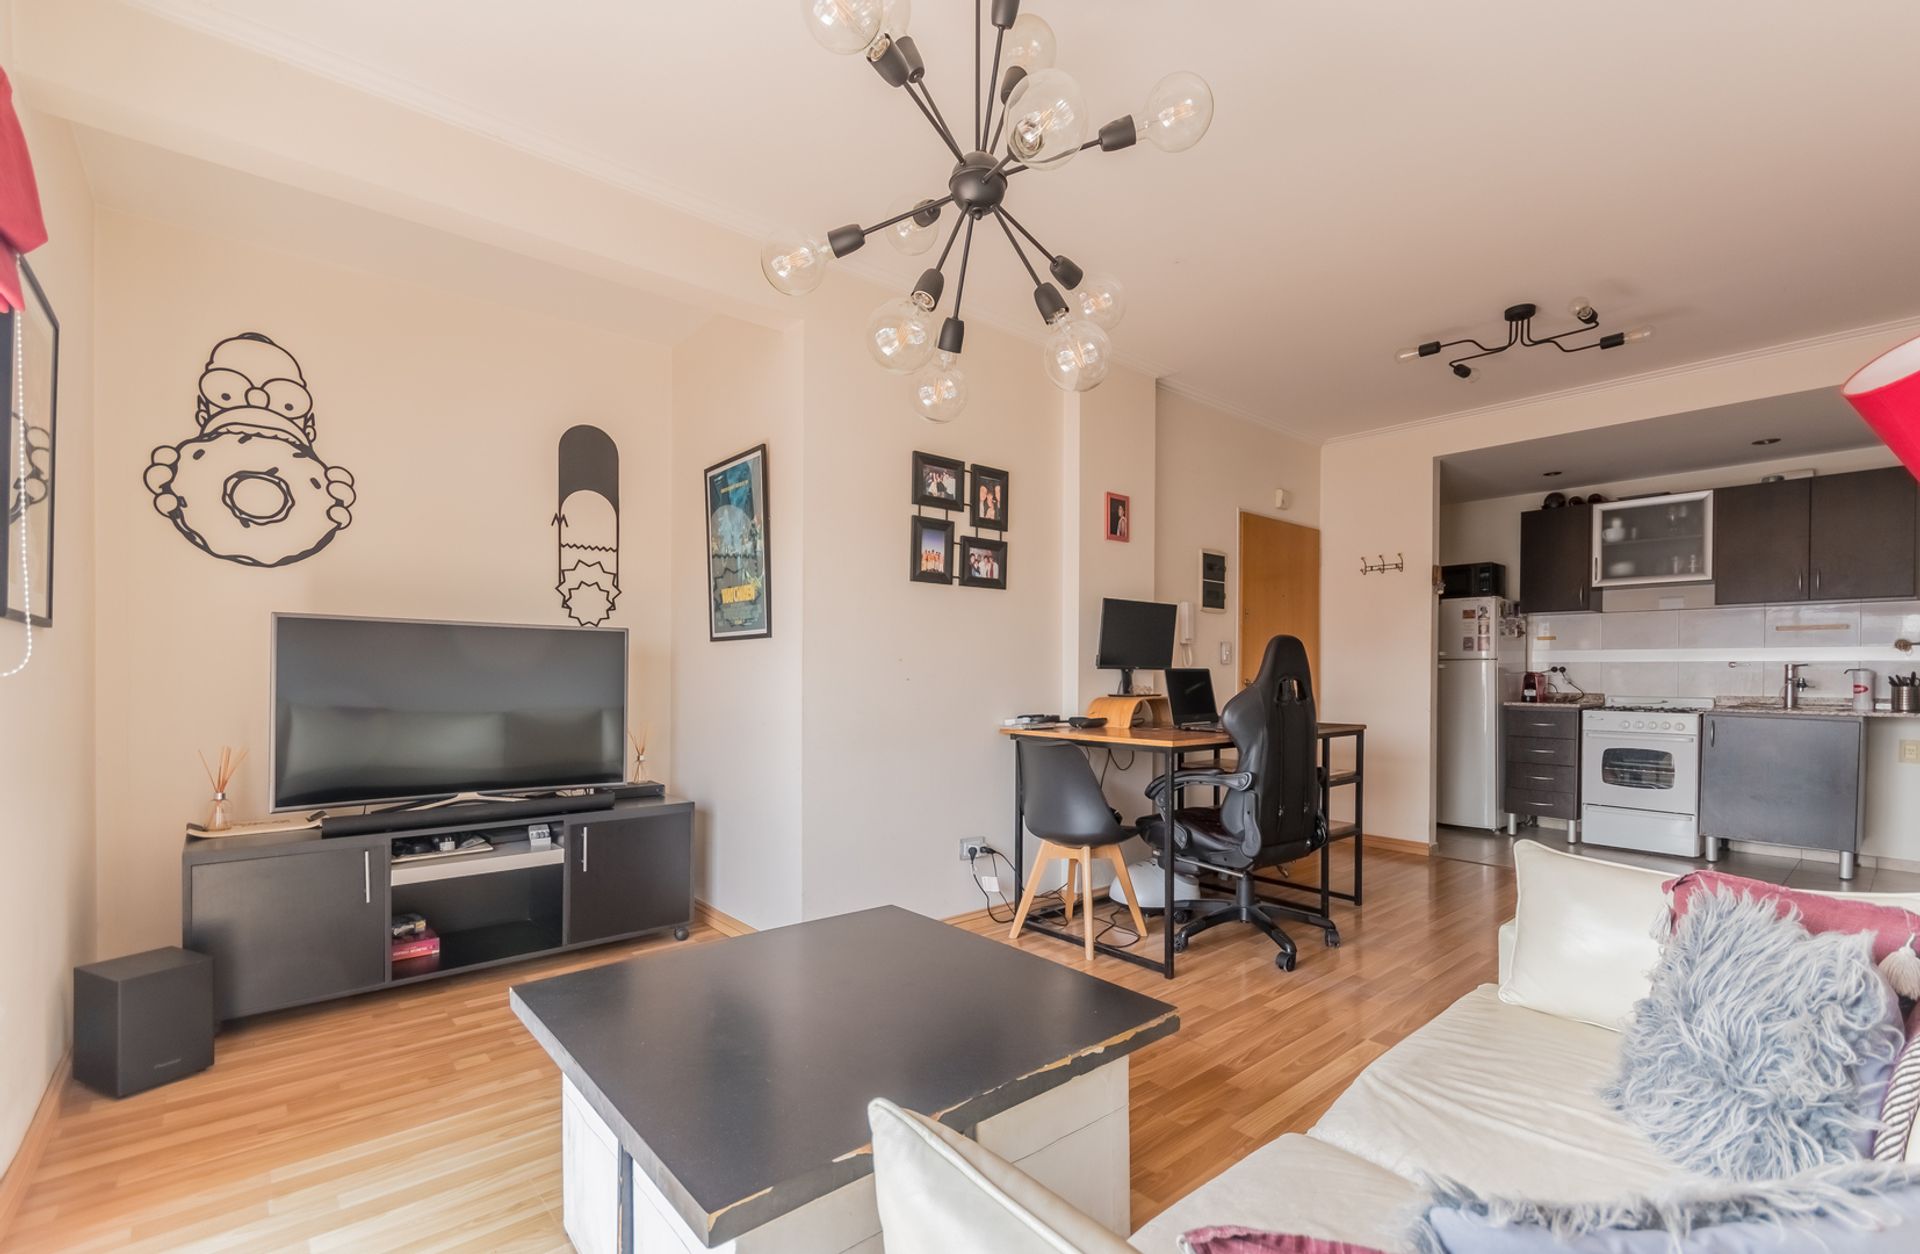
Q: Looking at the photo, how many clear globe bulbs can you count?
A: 11